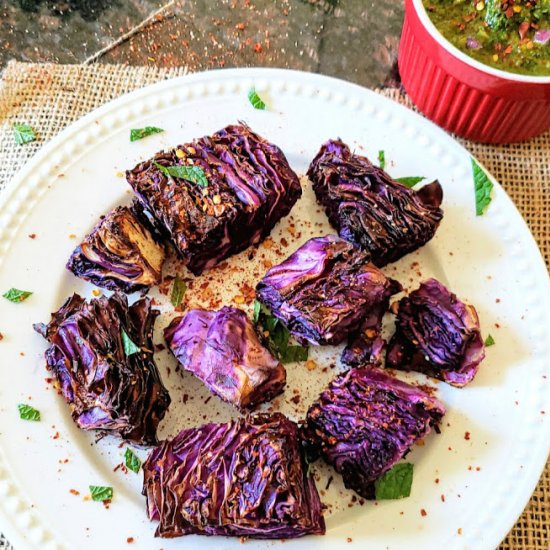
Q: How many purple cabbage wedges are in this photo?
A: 9